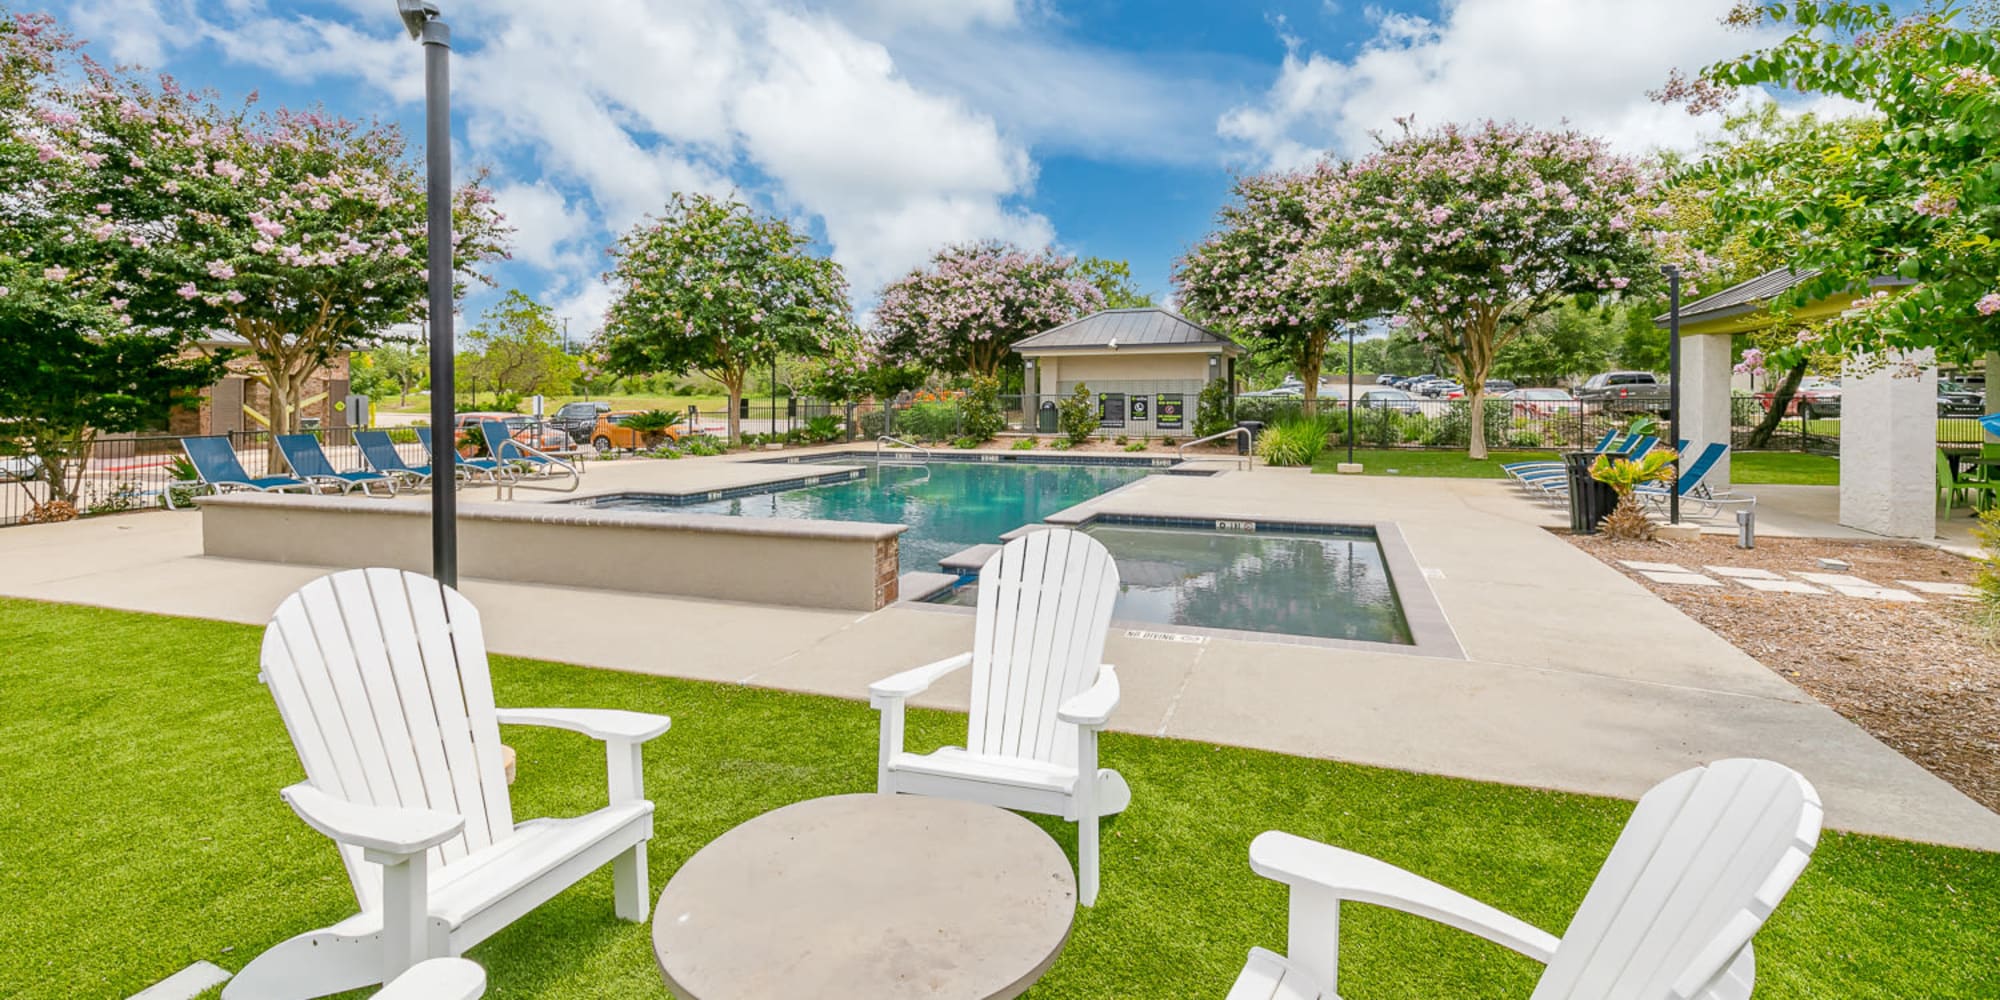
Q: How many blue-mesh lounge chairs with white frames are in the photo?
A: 10